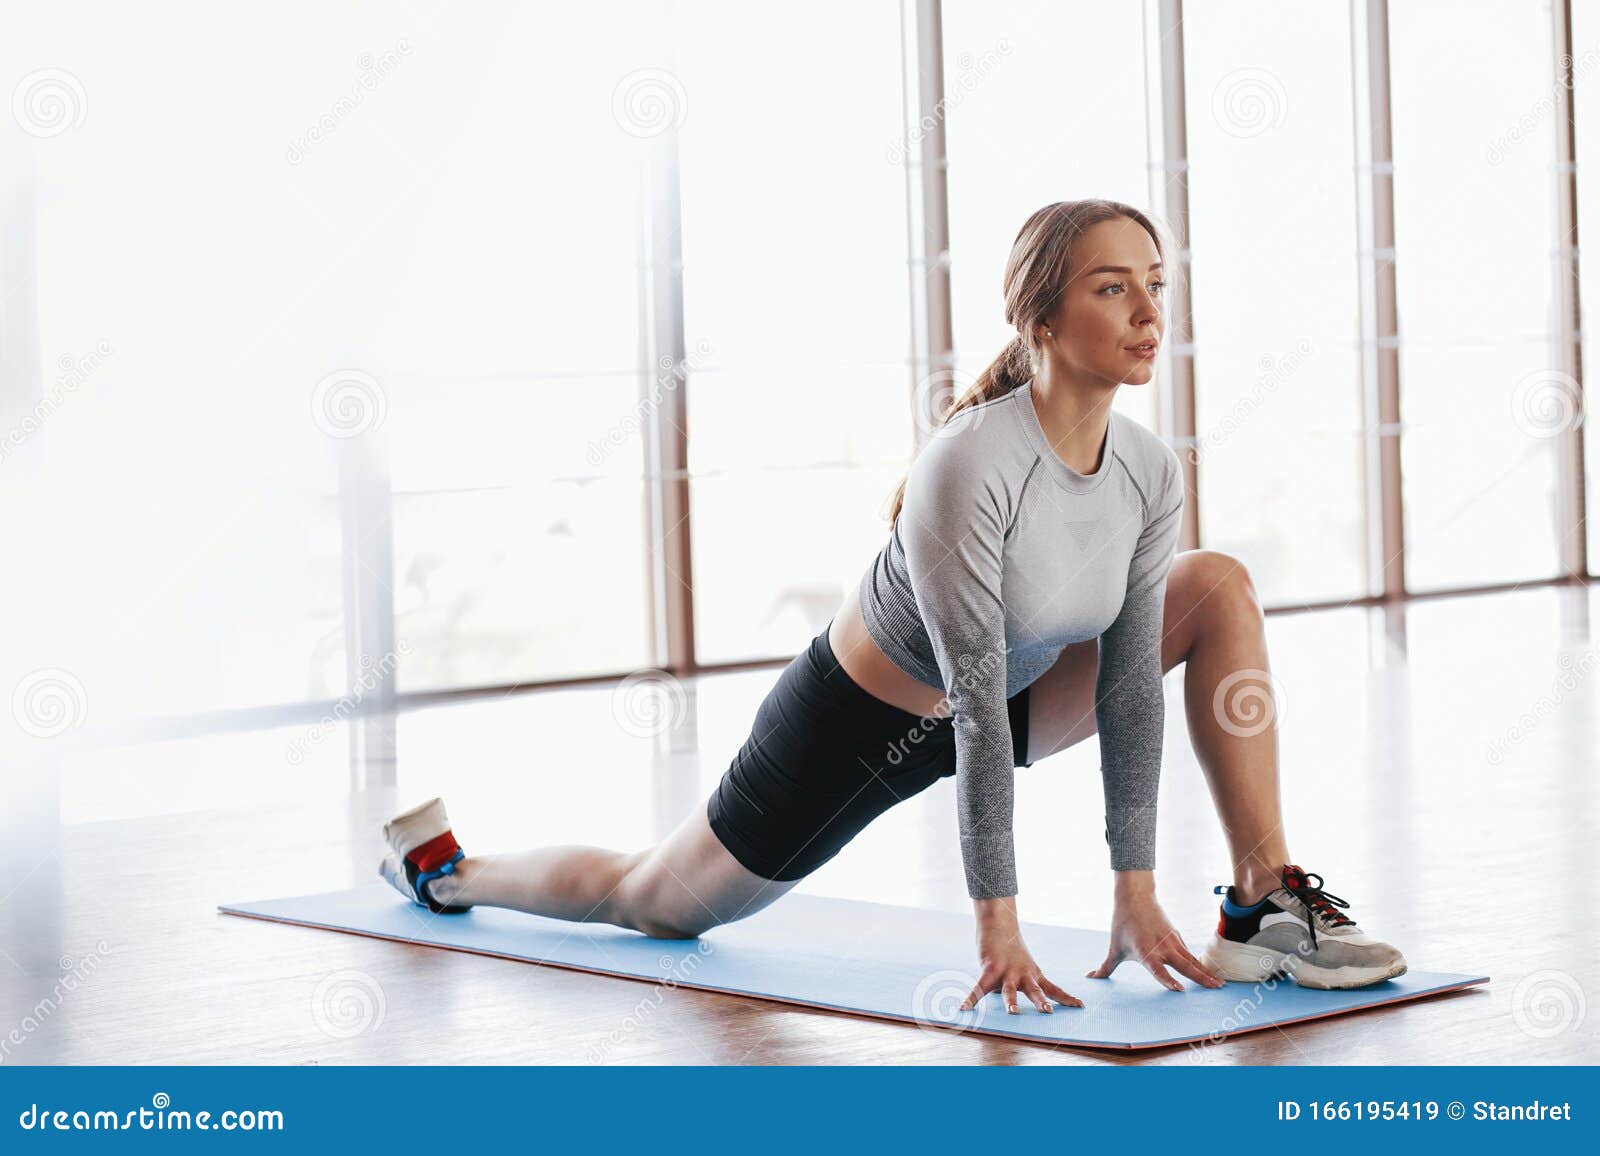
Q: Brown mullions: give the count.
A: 5